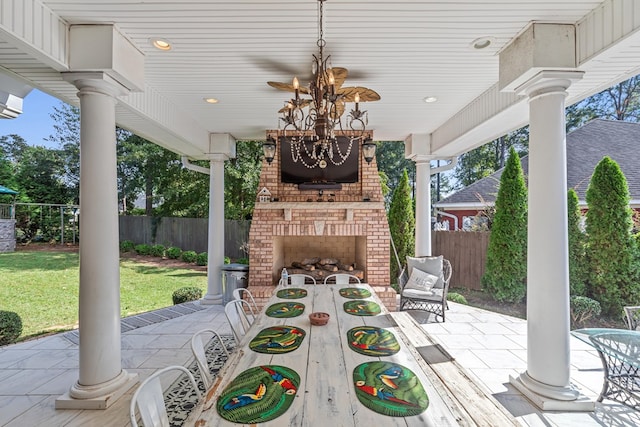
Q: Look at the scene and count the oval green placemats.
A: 8